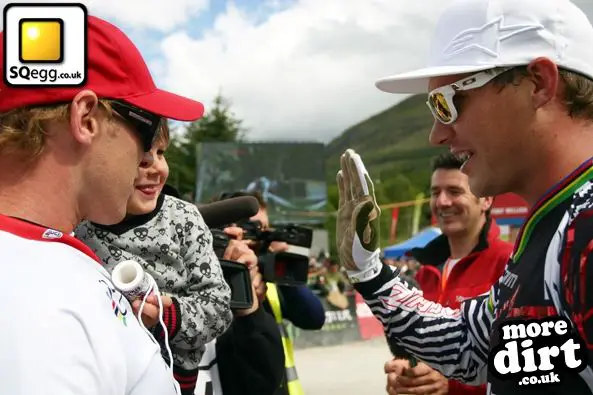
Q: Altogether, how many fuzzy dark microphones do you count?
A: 1